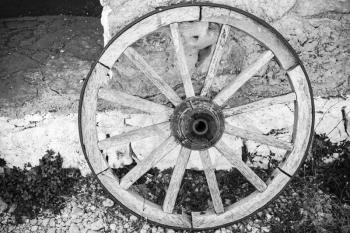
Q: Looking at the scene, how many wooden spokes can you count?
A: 12